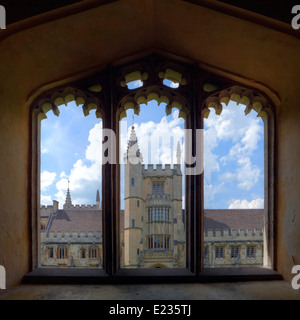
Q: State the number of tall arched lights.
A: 3